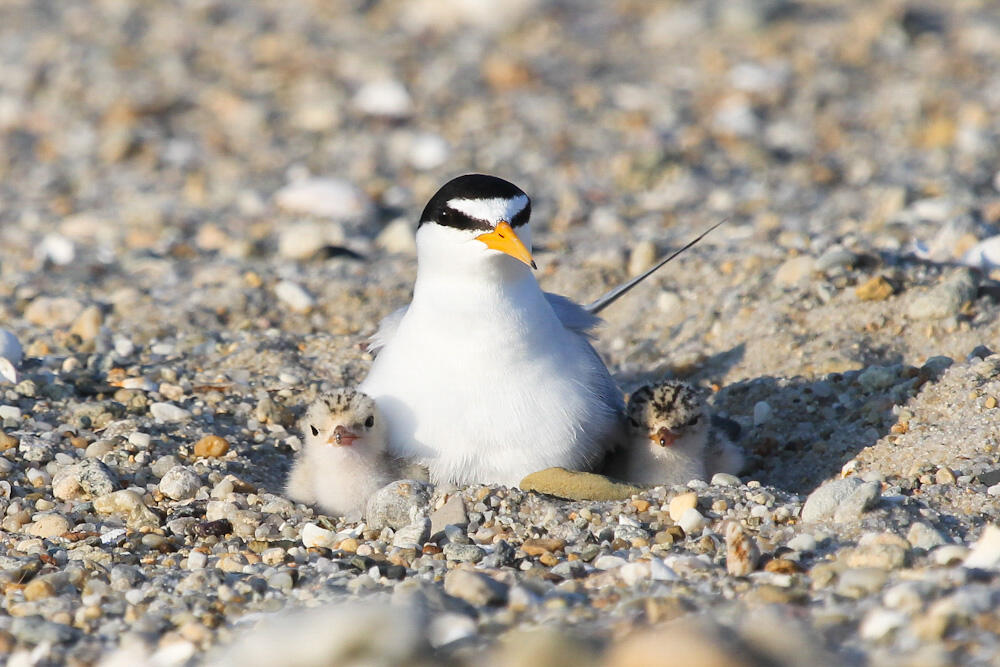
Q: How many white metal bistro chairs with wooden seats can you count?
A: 0